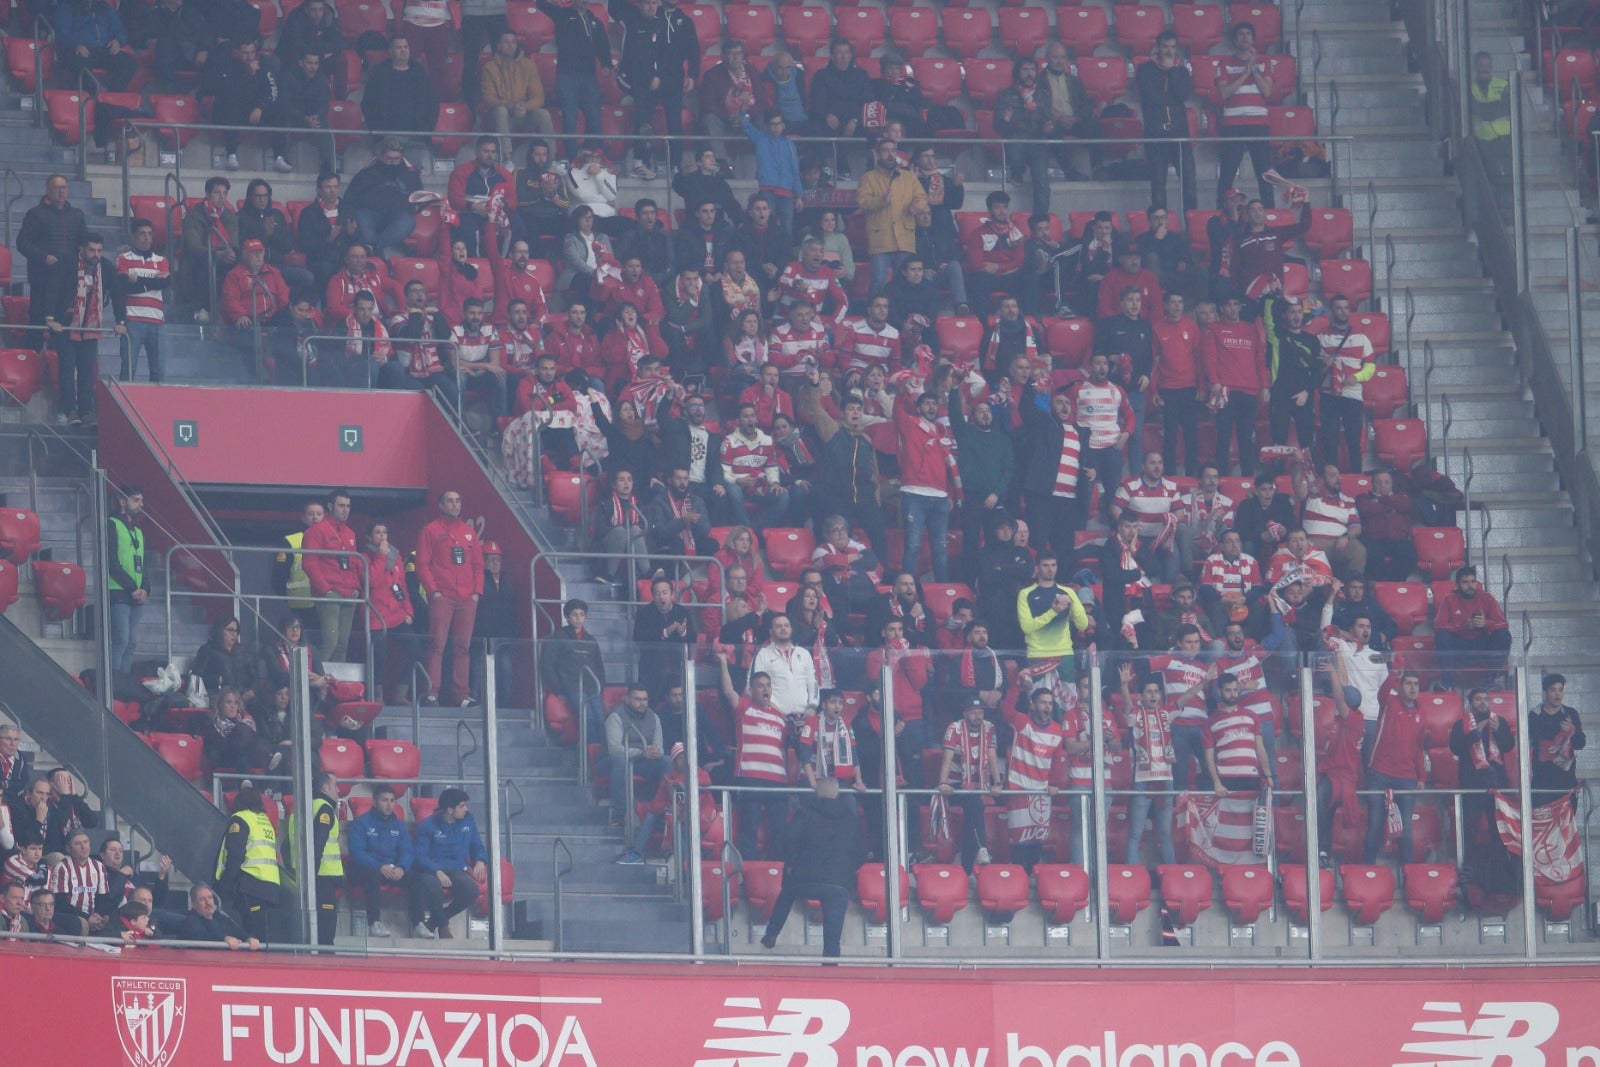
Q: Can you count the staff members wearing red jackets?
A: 3